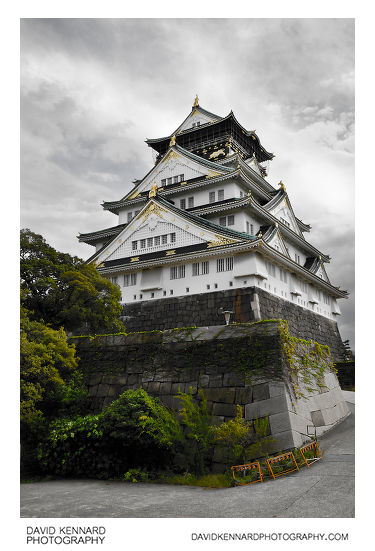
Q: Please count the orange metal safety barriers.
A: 3